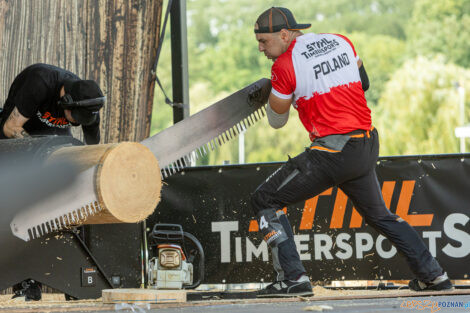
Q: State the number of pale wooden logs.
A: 1